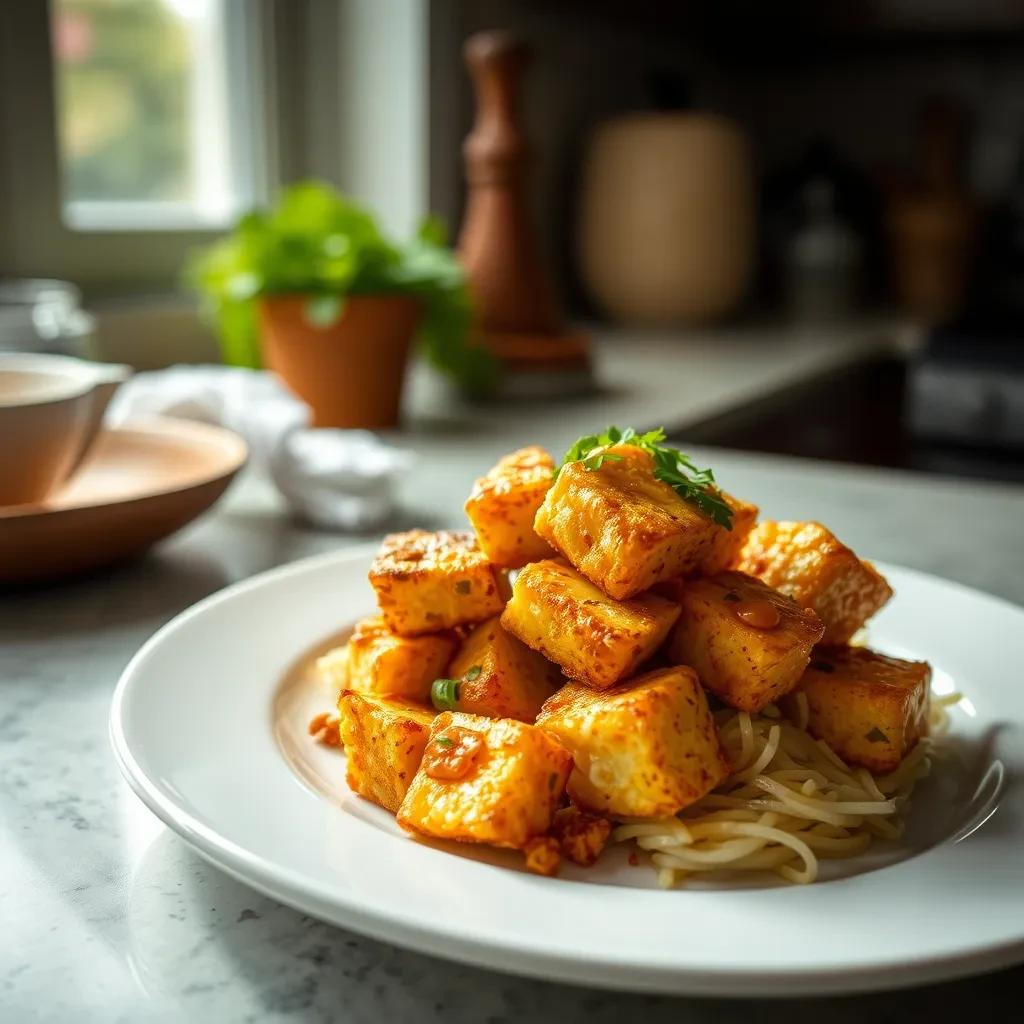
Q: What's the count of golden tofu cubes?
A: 13